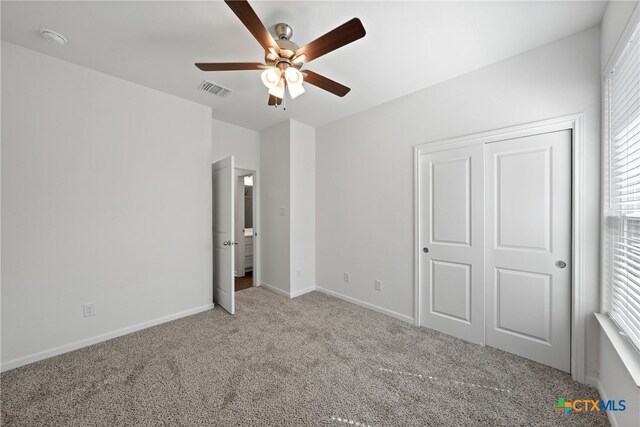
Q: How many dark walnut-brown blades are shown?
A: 5